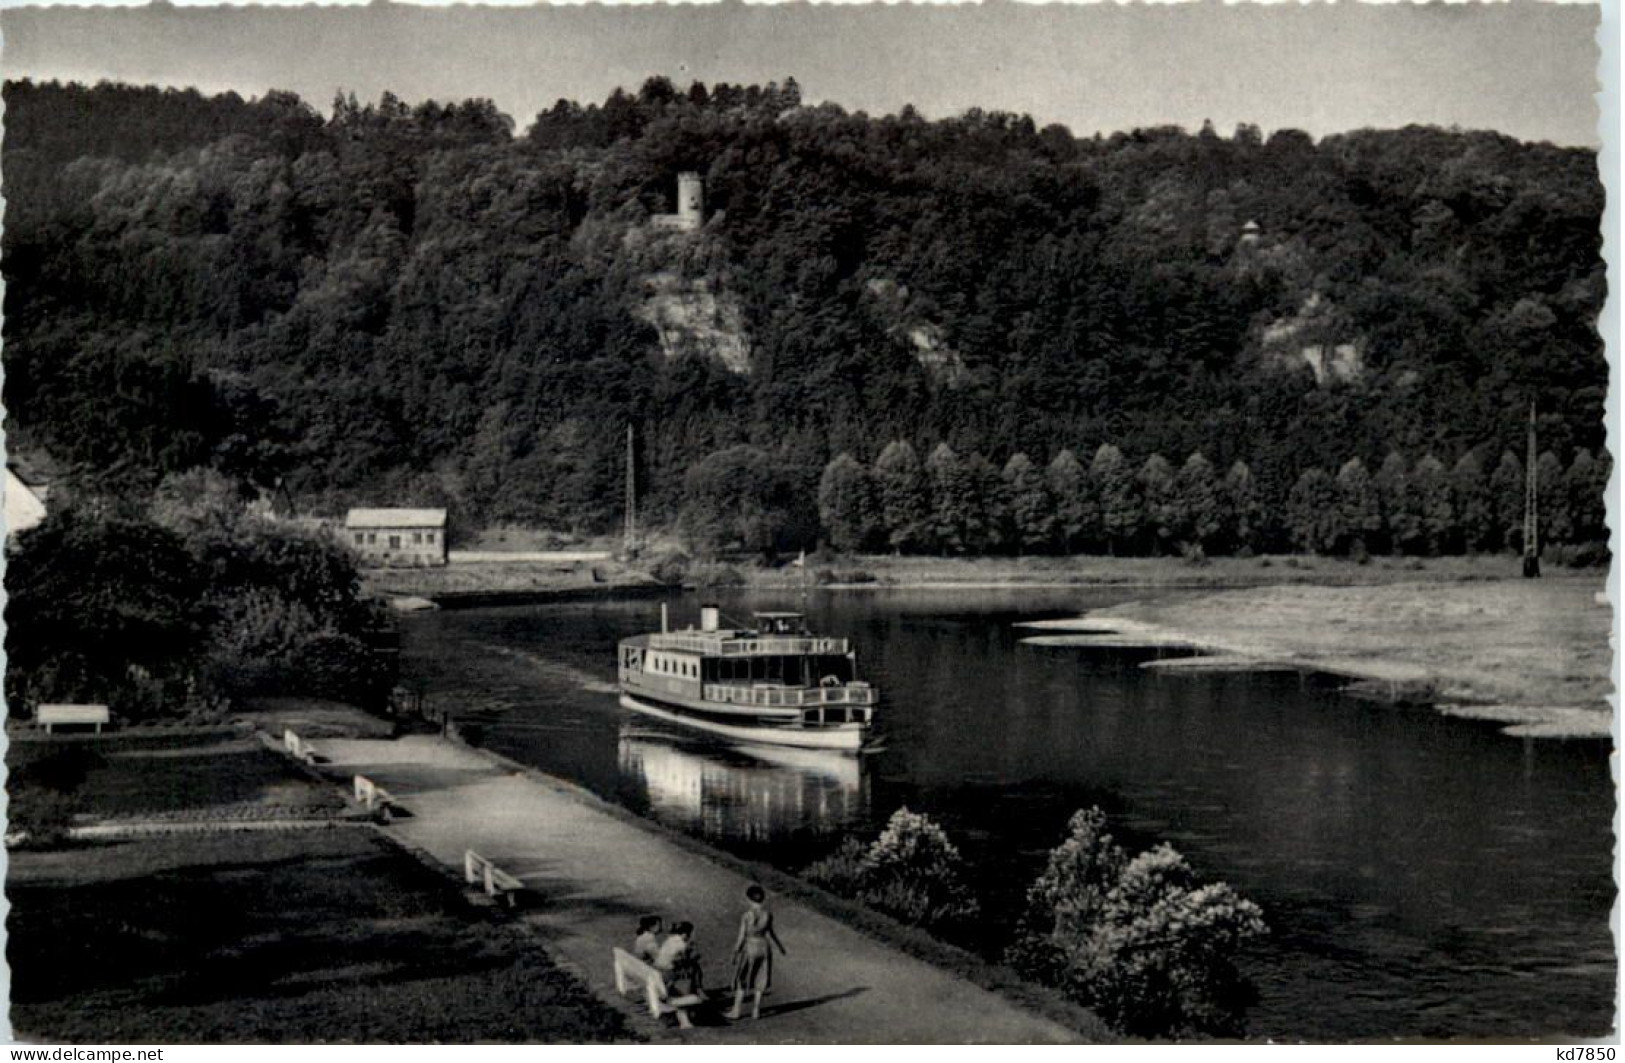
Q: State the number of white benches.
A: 5